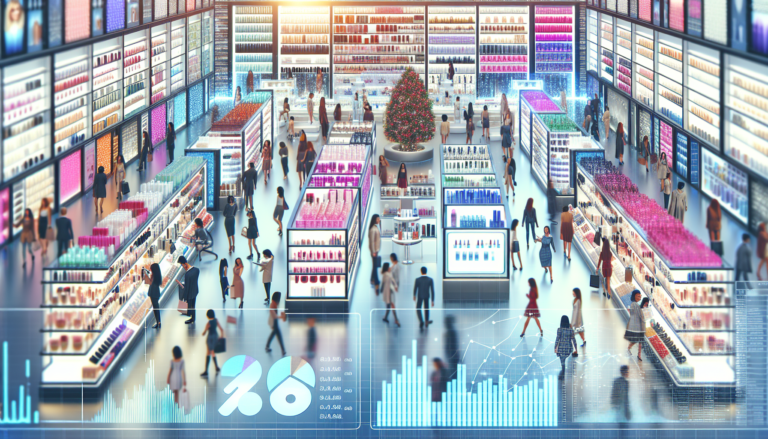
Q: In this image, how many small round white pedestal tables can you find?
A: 1